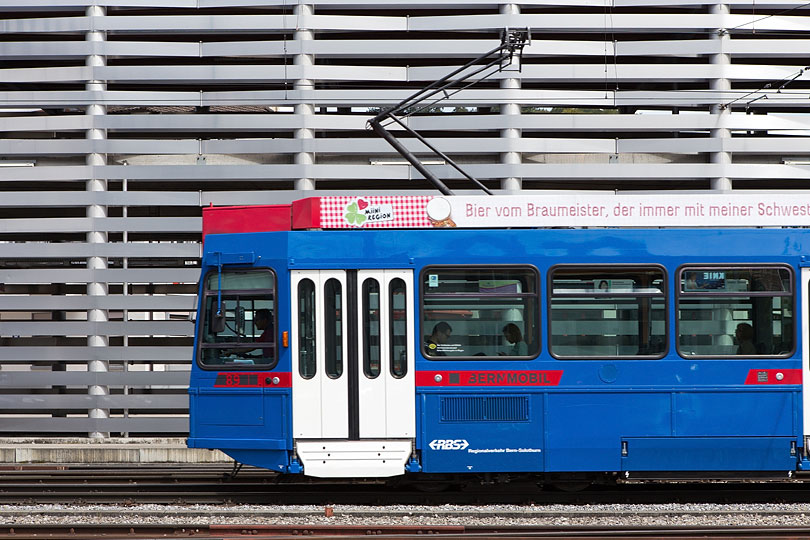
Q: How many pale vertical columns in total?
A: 4